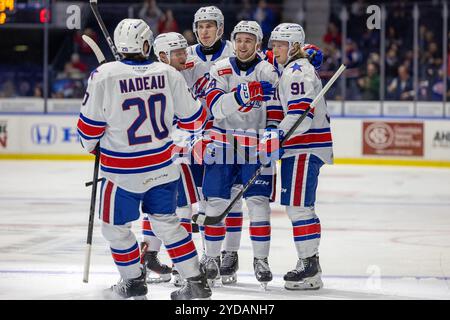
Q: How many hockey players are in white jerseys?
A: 5